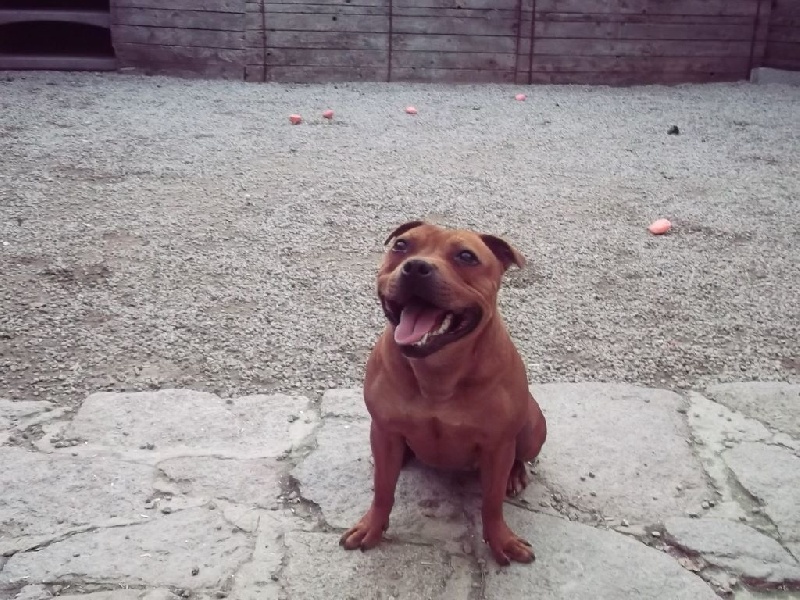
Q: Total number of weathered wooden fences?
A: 1